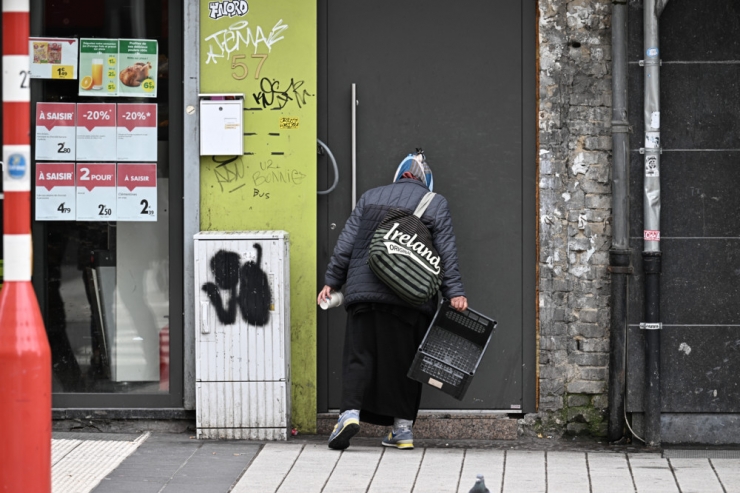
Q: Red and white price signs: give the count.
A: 6